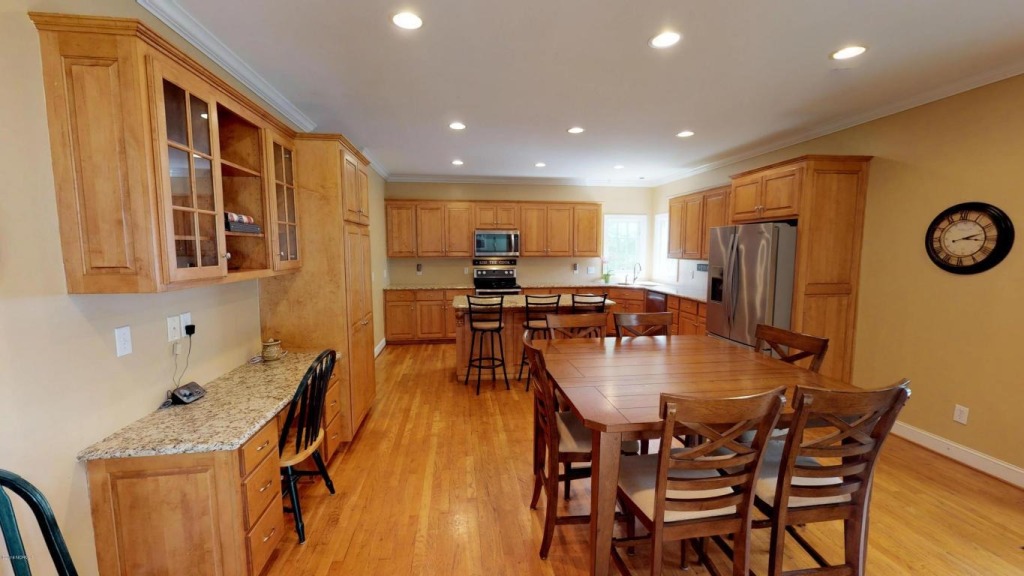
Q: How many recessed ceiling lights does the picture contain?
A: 9